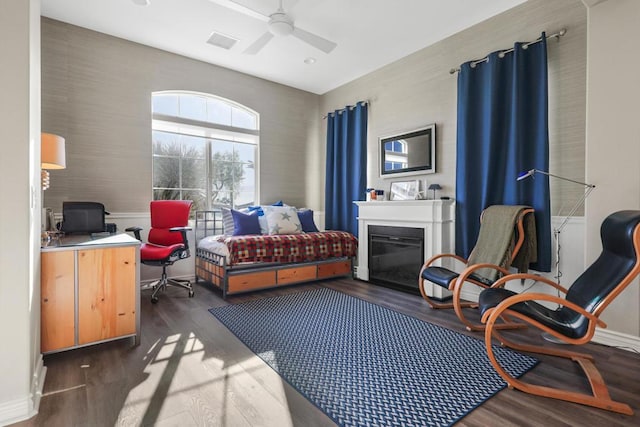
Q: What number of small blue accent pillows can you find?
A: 2